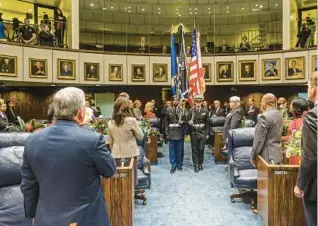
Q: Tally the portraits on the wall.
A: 13